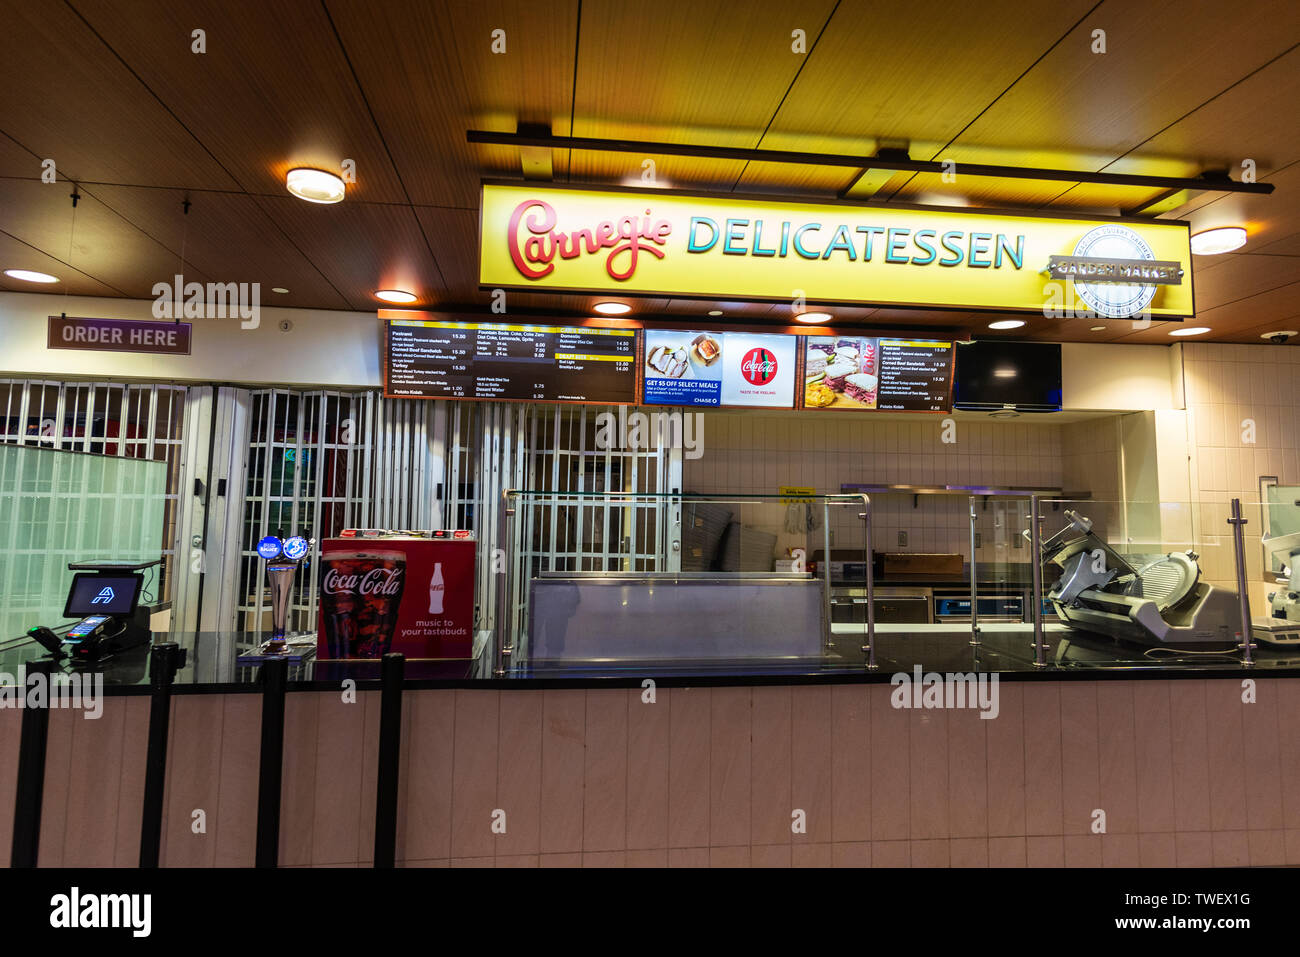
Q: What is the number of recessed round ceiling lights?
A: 8